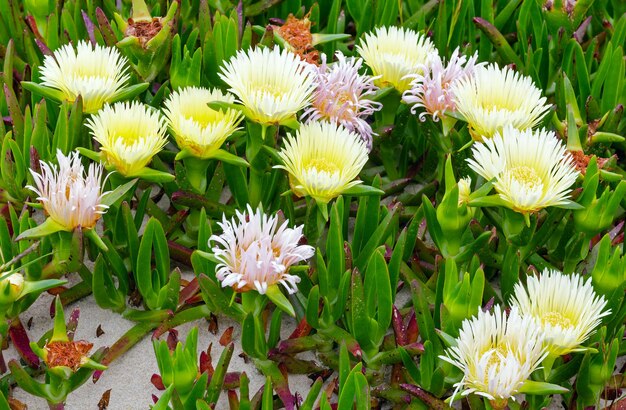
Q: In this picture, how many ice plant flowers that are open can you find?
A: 14